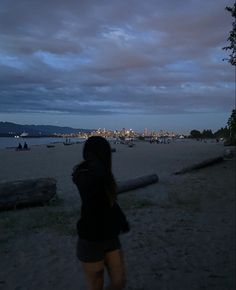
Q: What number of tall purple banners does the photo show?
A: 0